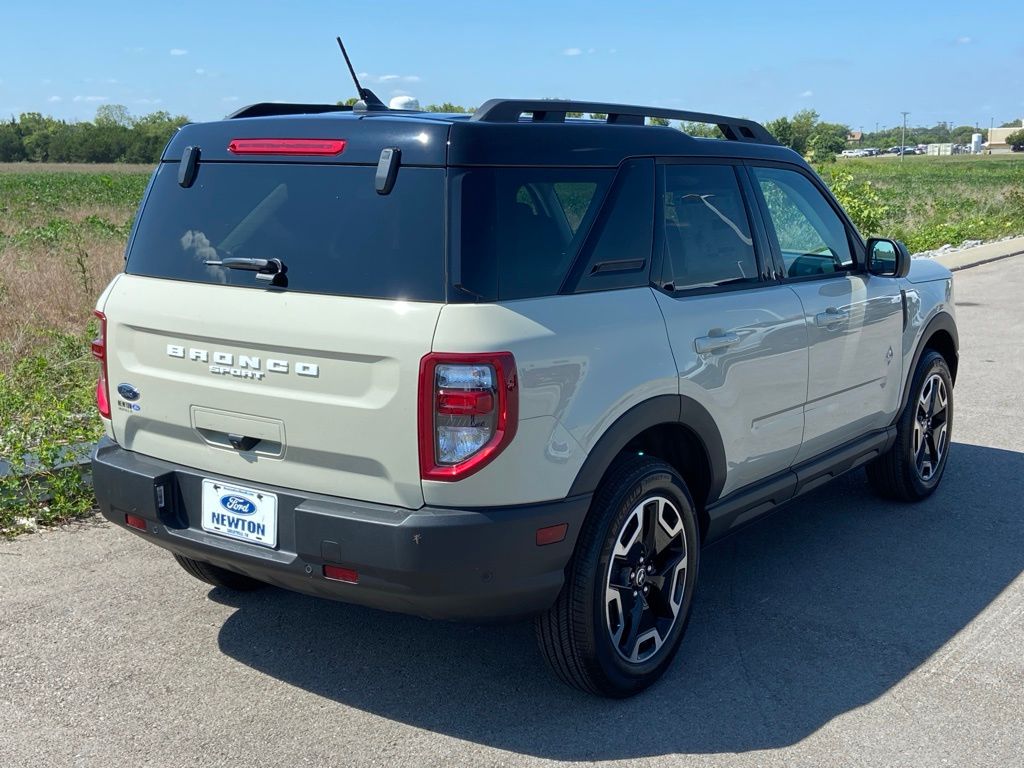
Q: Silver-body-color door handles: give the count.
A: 2